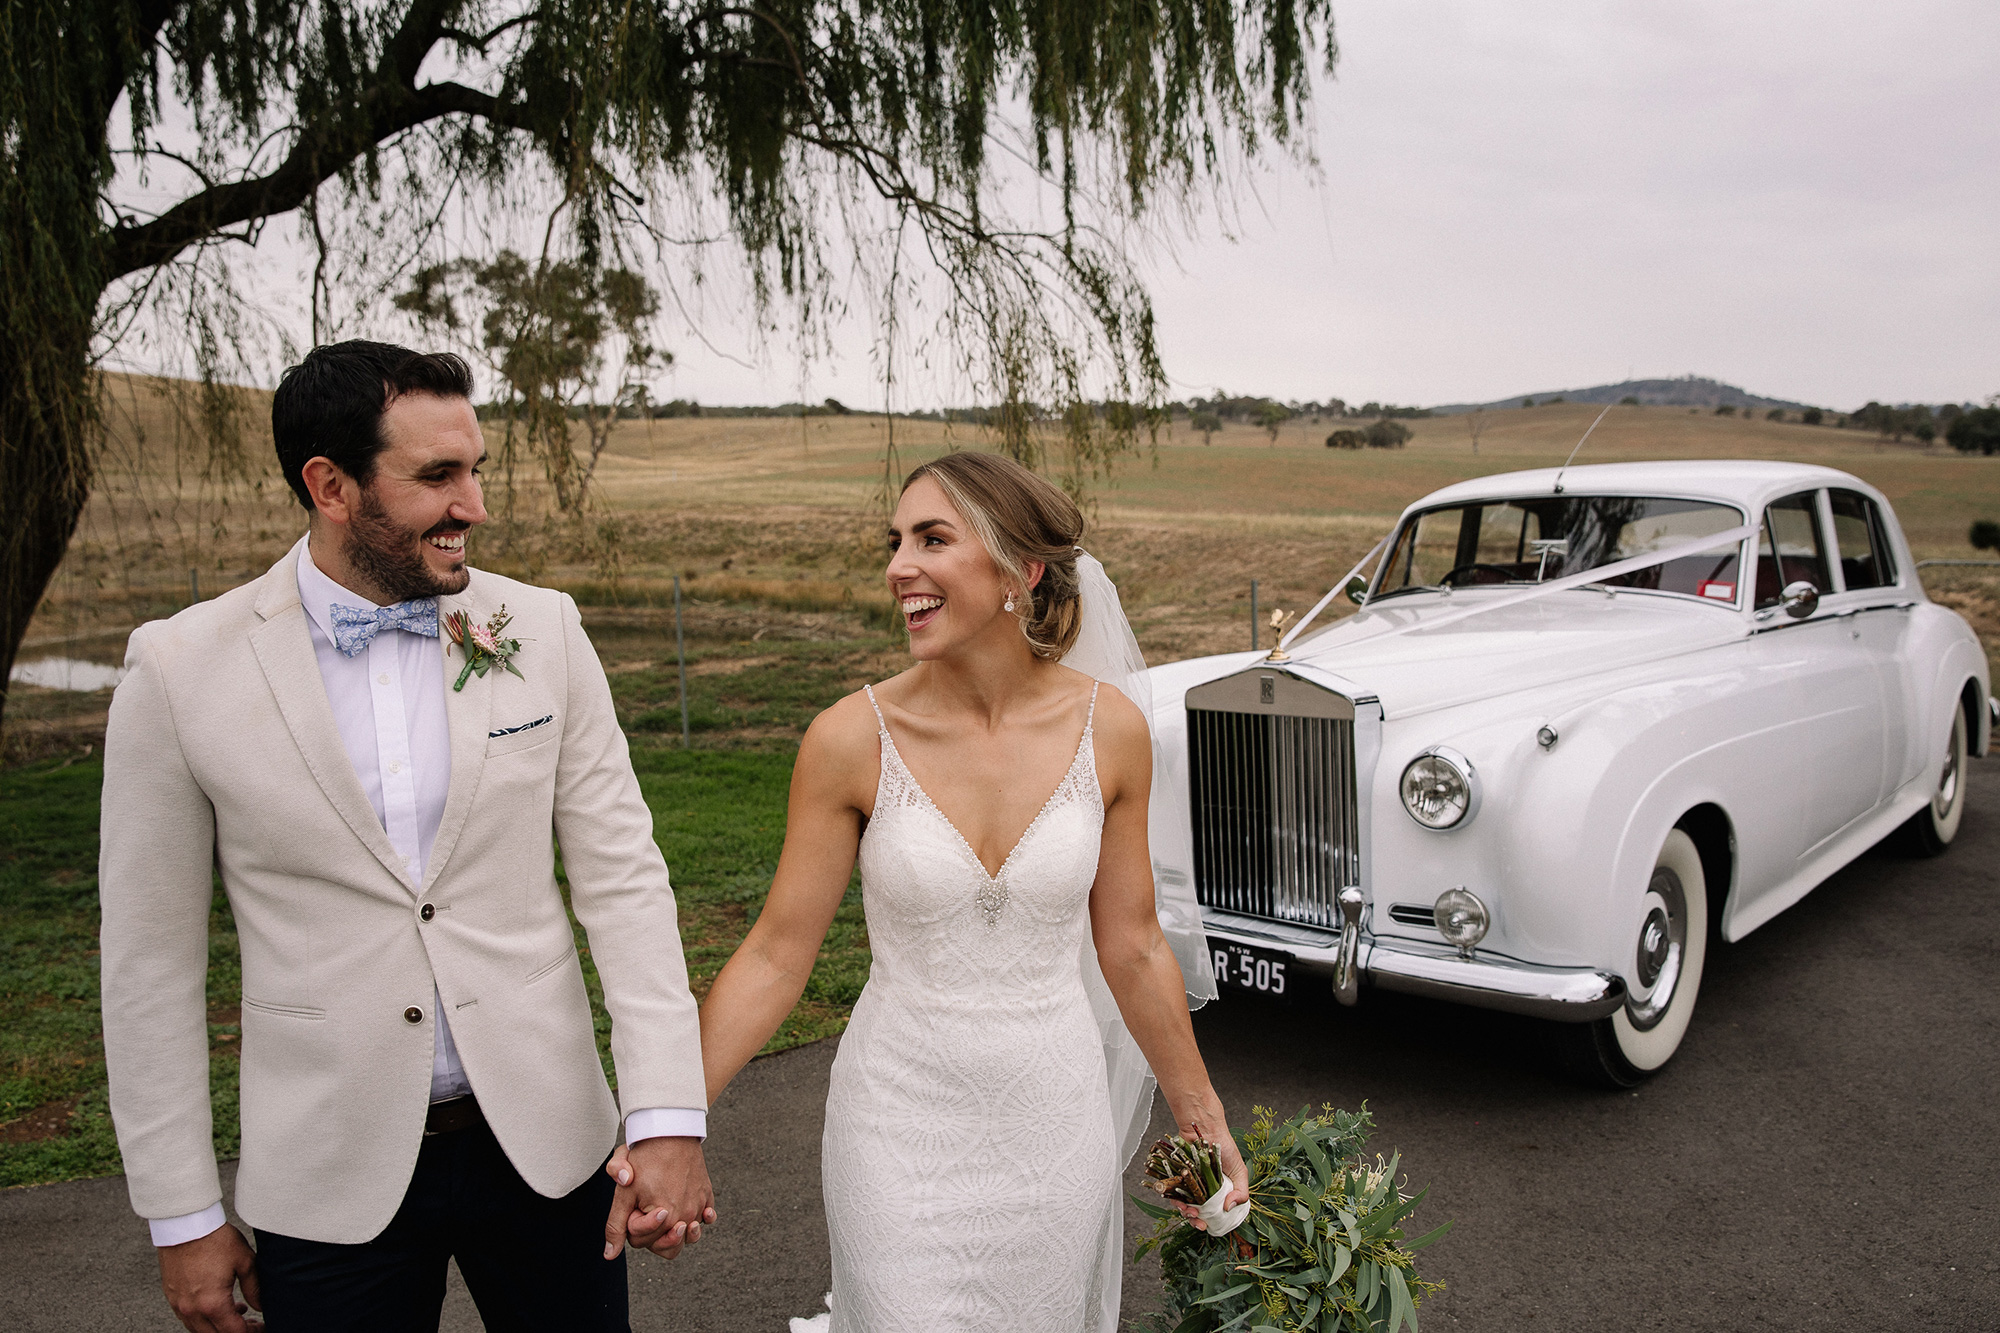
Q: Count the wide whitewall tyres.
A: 2